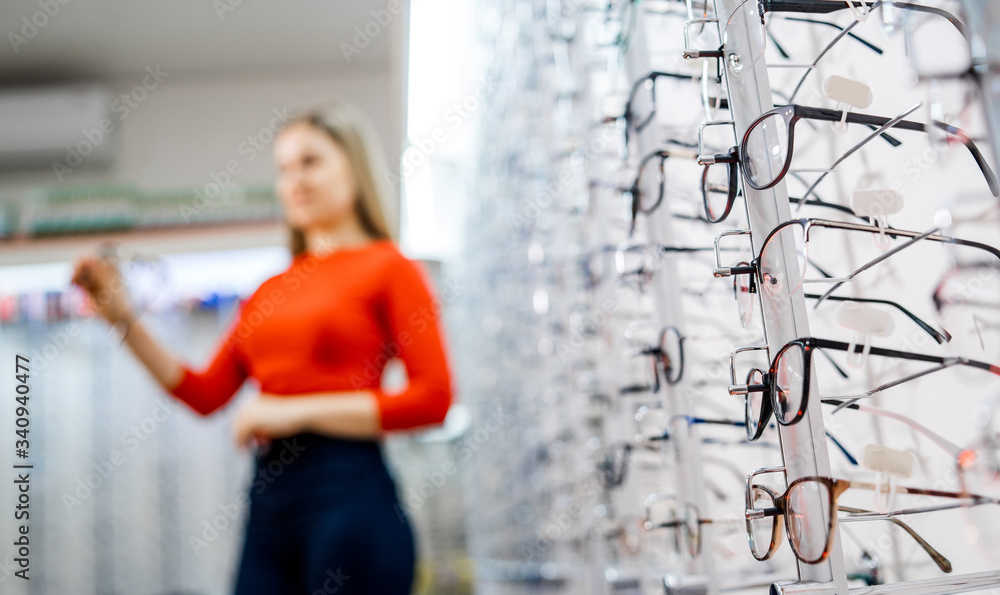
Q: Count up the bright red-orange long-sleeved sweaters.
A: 1